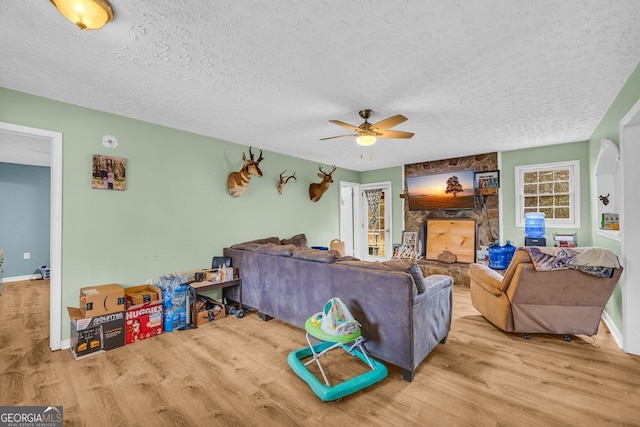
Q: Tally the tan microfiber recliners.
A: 1